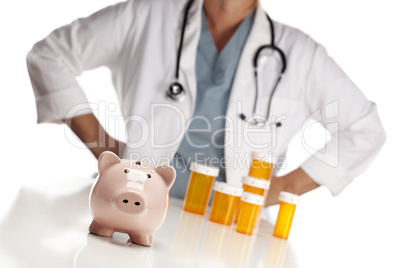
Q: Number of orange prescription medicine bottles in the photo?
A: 6